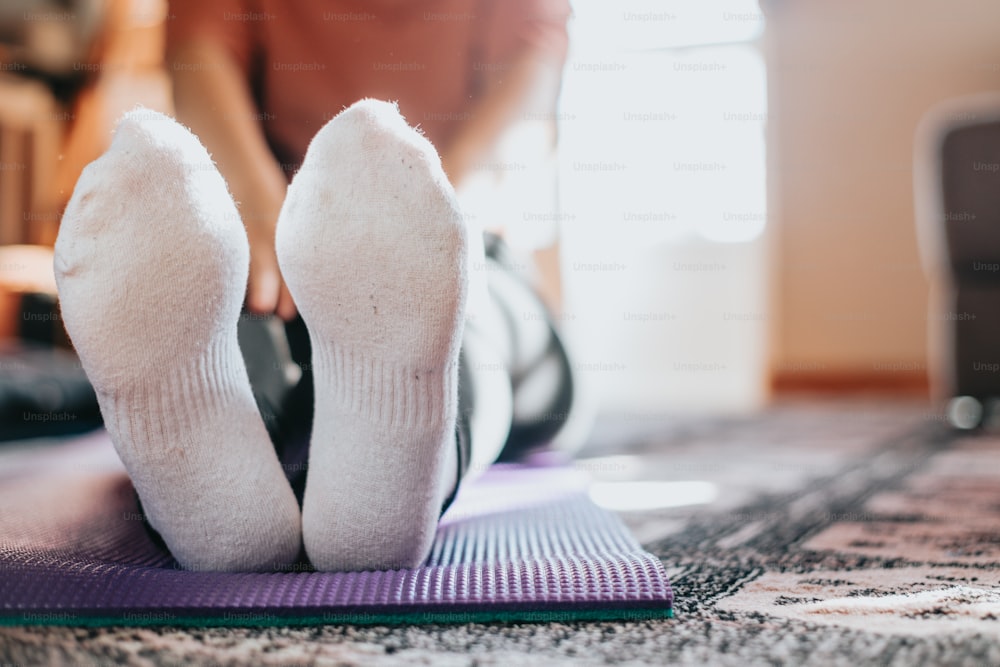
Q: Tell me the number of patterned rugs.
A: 1